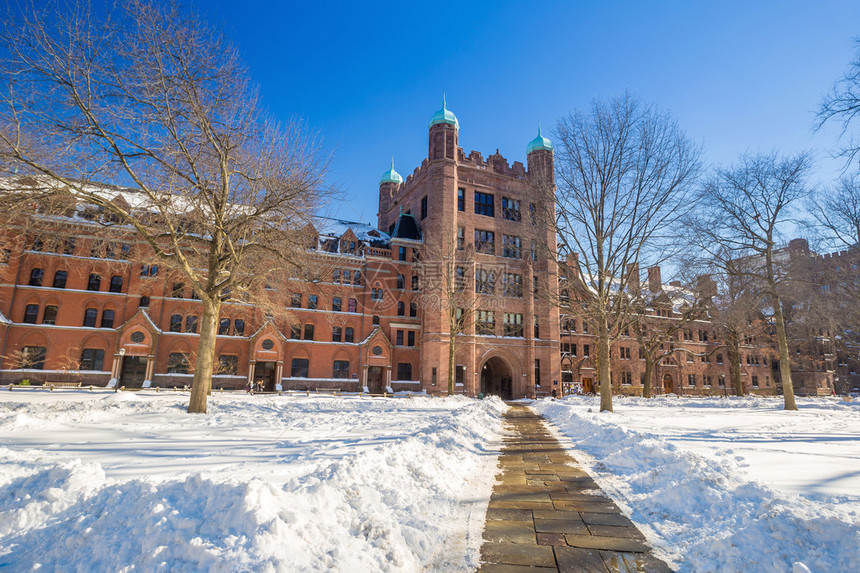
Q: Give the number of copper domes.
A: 3